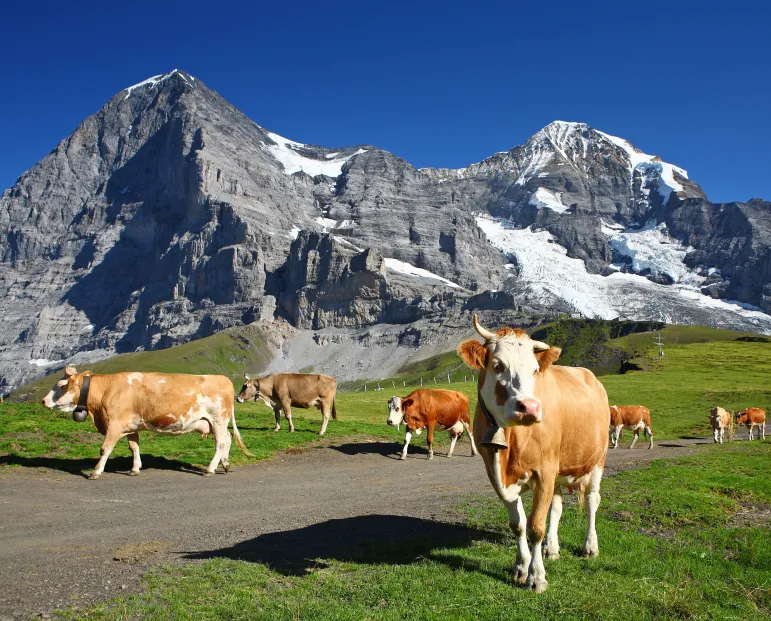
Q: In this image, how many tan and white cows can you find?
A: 6